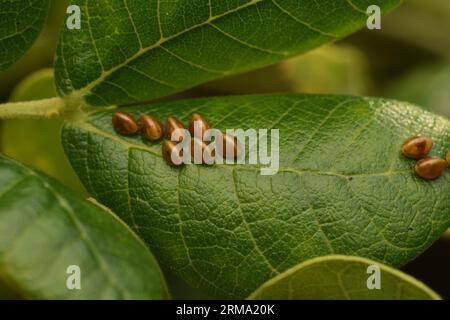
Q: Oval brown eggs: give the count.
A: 10